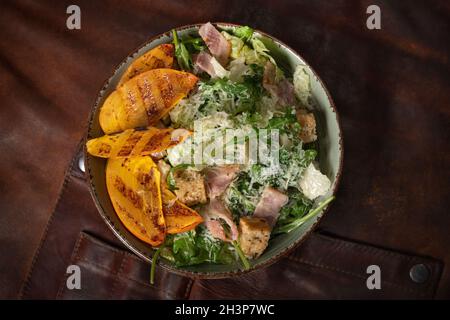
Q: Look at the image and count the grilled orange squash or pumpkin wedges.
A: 5